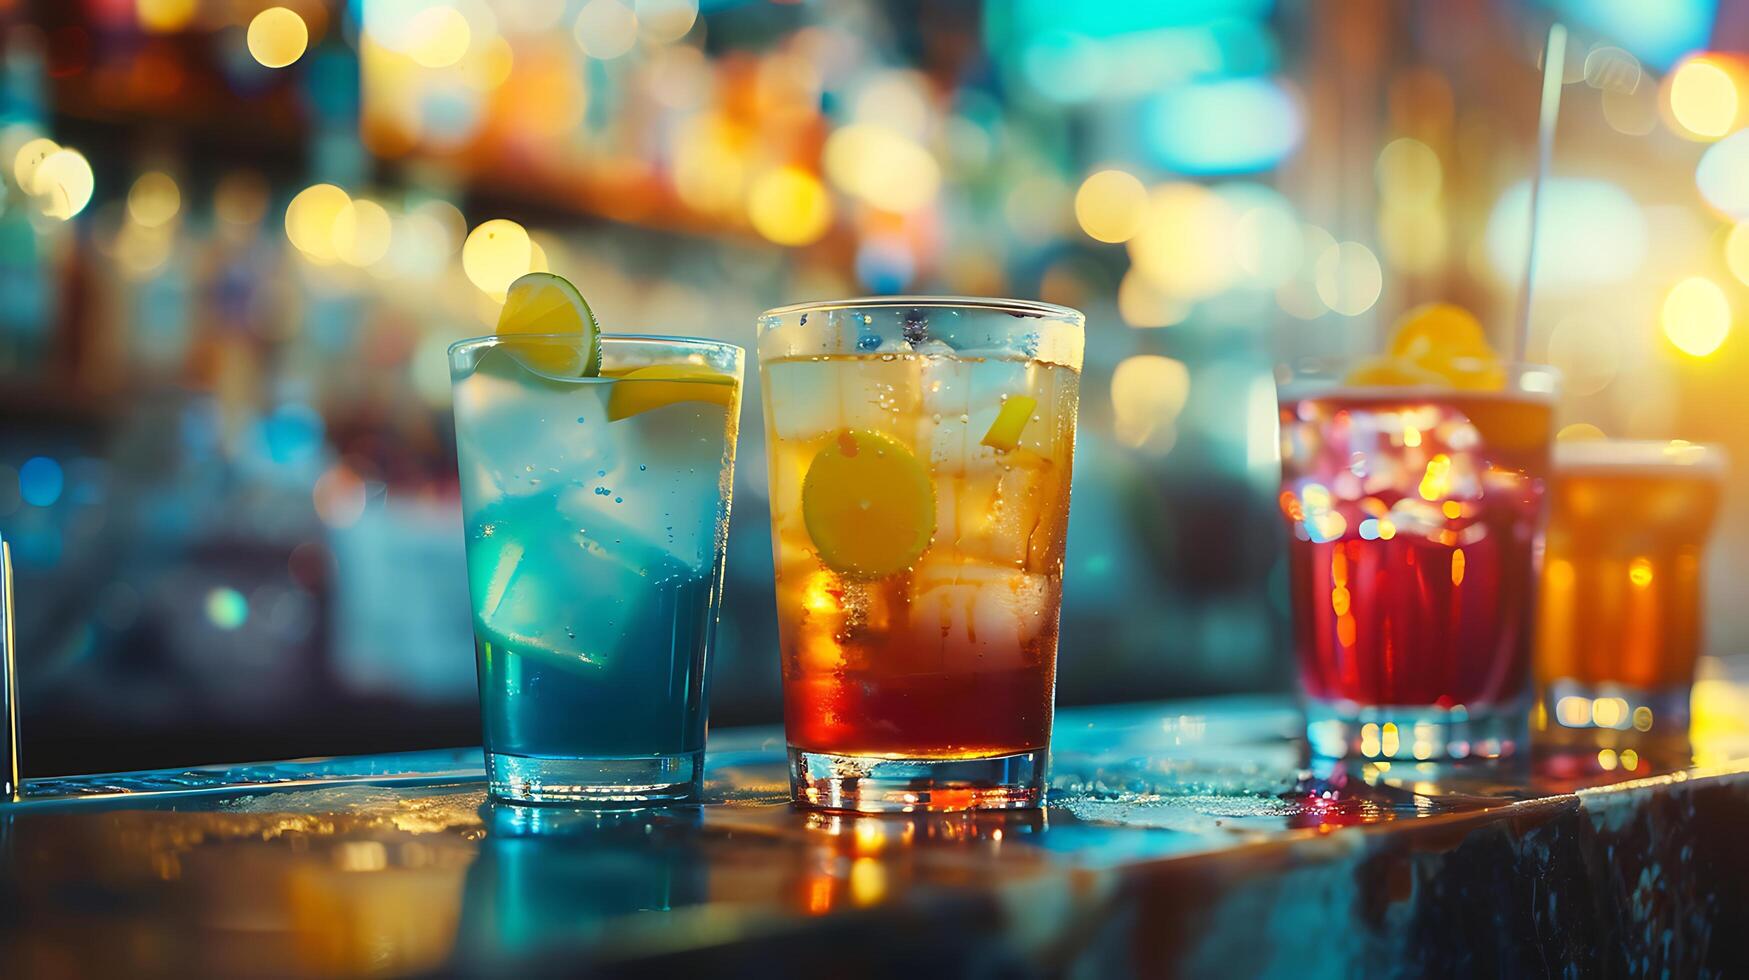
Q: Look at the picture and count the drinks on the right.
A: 2